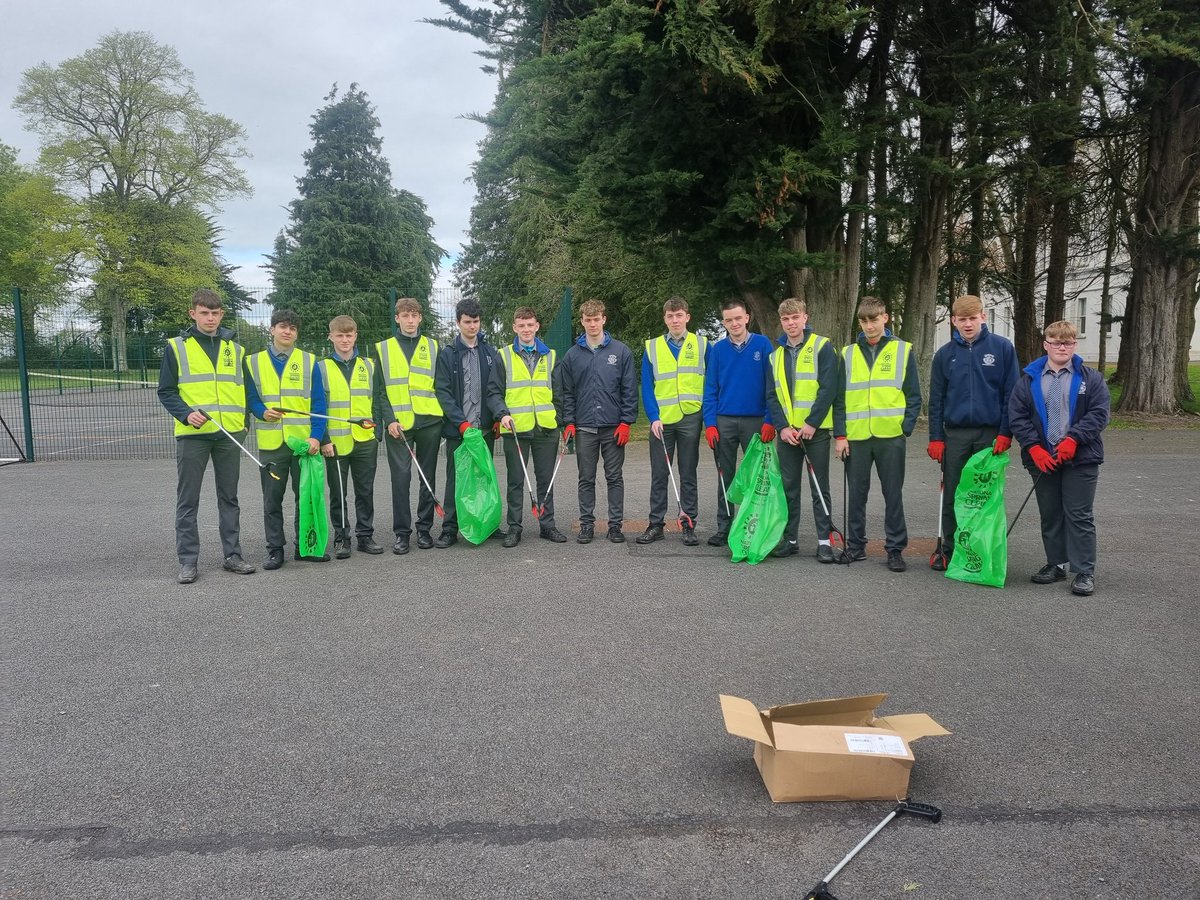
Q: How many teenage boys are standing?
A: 13